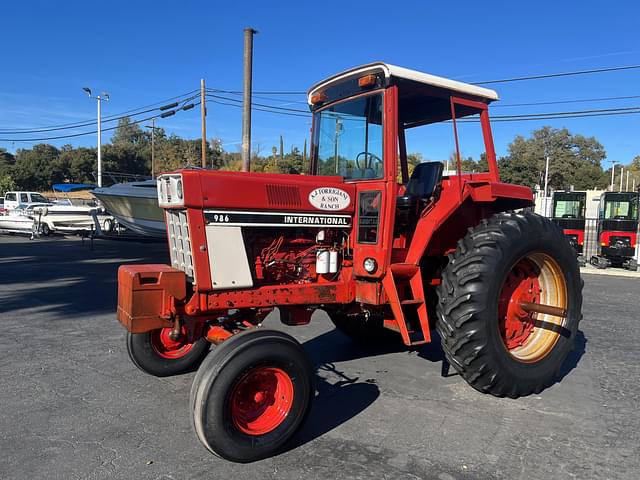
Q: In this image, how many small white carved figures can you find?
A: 0